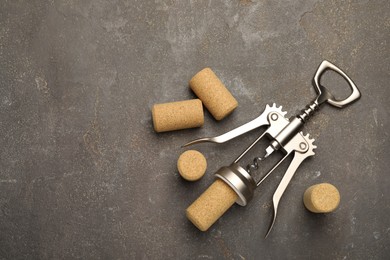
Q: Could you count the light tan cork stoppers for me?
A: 5